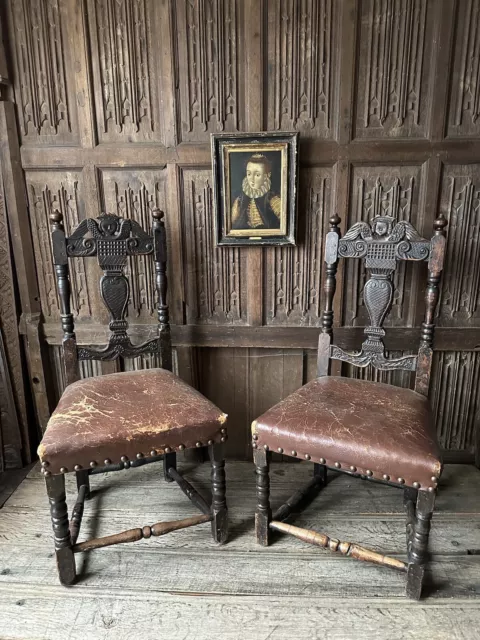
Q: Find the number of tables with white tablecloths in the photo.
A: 0